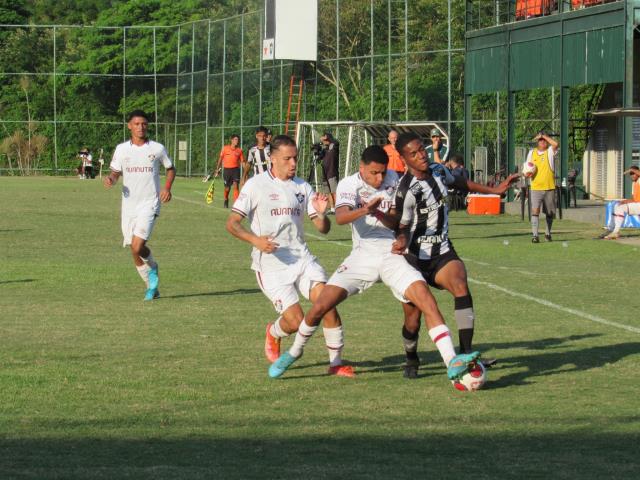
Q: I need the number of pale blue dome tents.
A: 0